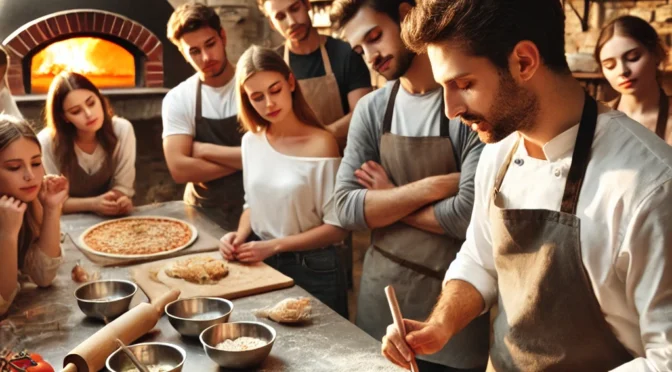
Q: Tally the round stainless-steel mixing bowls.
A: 4